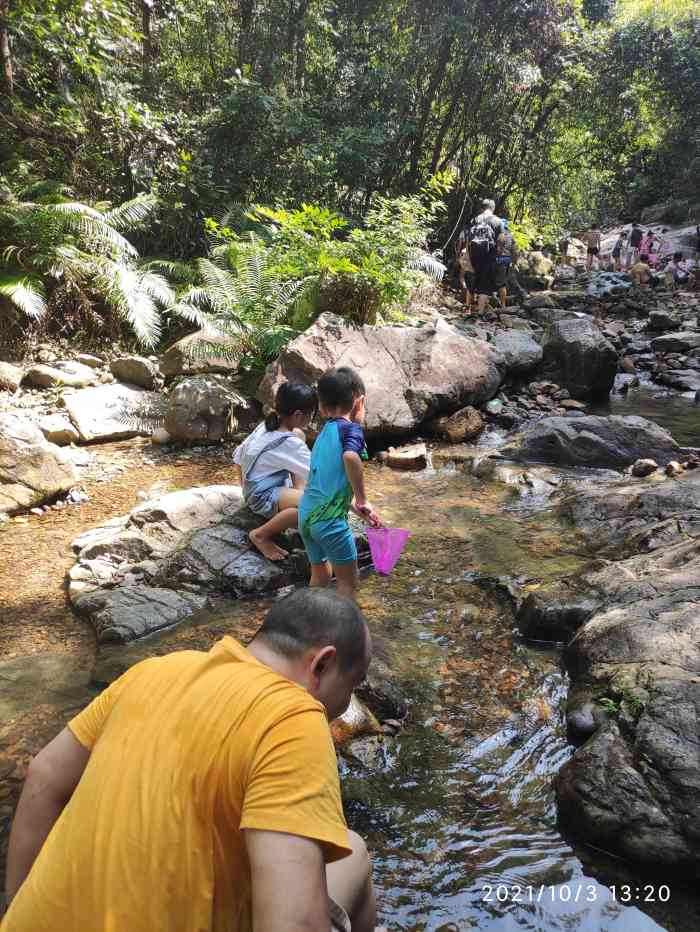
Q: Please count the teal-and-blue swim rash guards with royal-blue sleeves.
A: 1